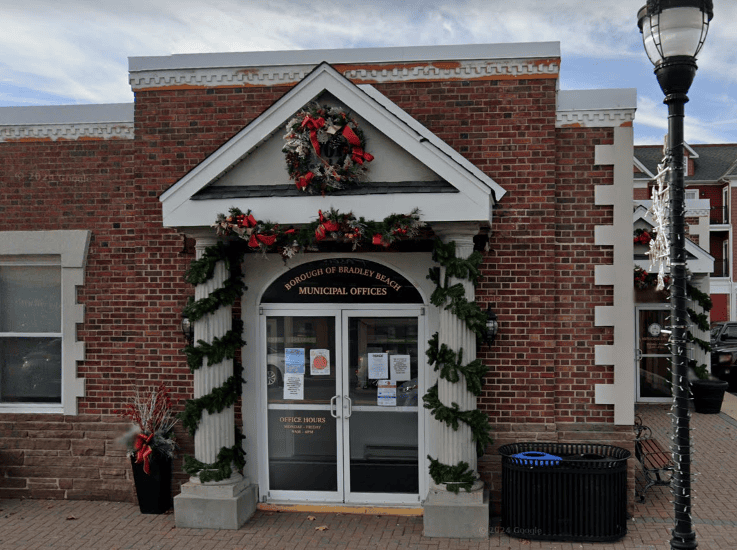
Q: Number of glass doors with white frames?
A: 3